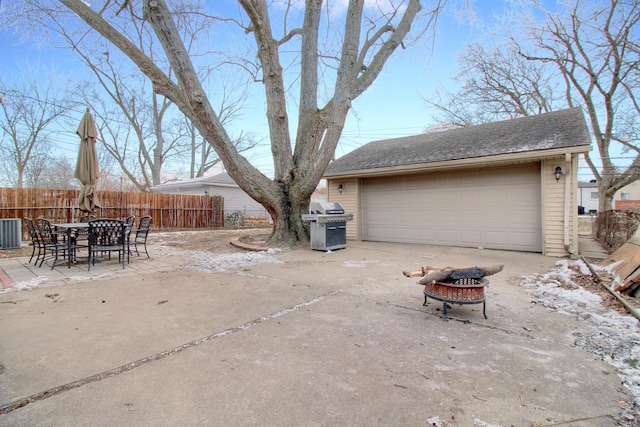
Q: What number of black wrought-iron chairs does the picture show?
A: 6